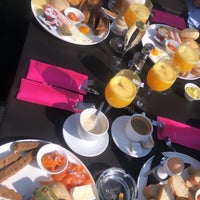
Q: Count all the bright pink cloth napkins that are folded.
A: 4